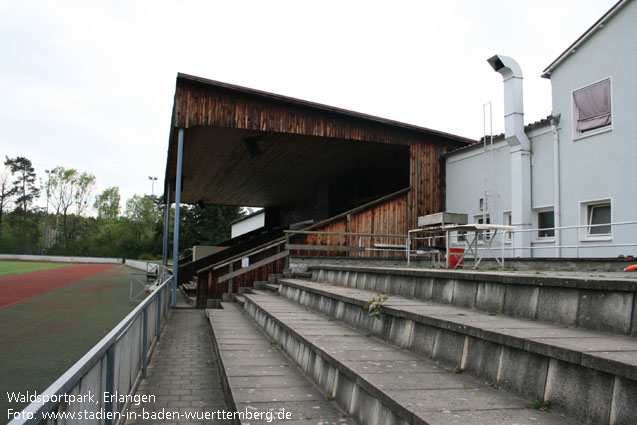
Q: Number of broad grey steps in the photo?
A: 4